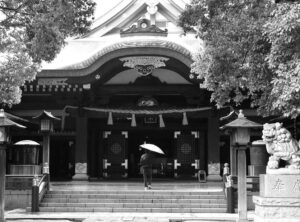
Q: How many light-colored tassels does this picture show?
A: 4